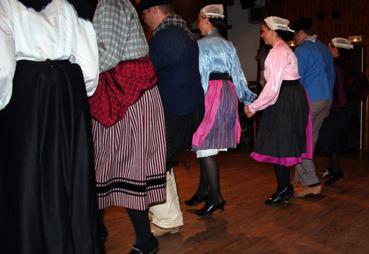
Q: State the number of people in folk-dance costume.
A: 7